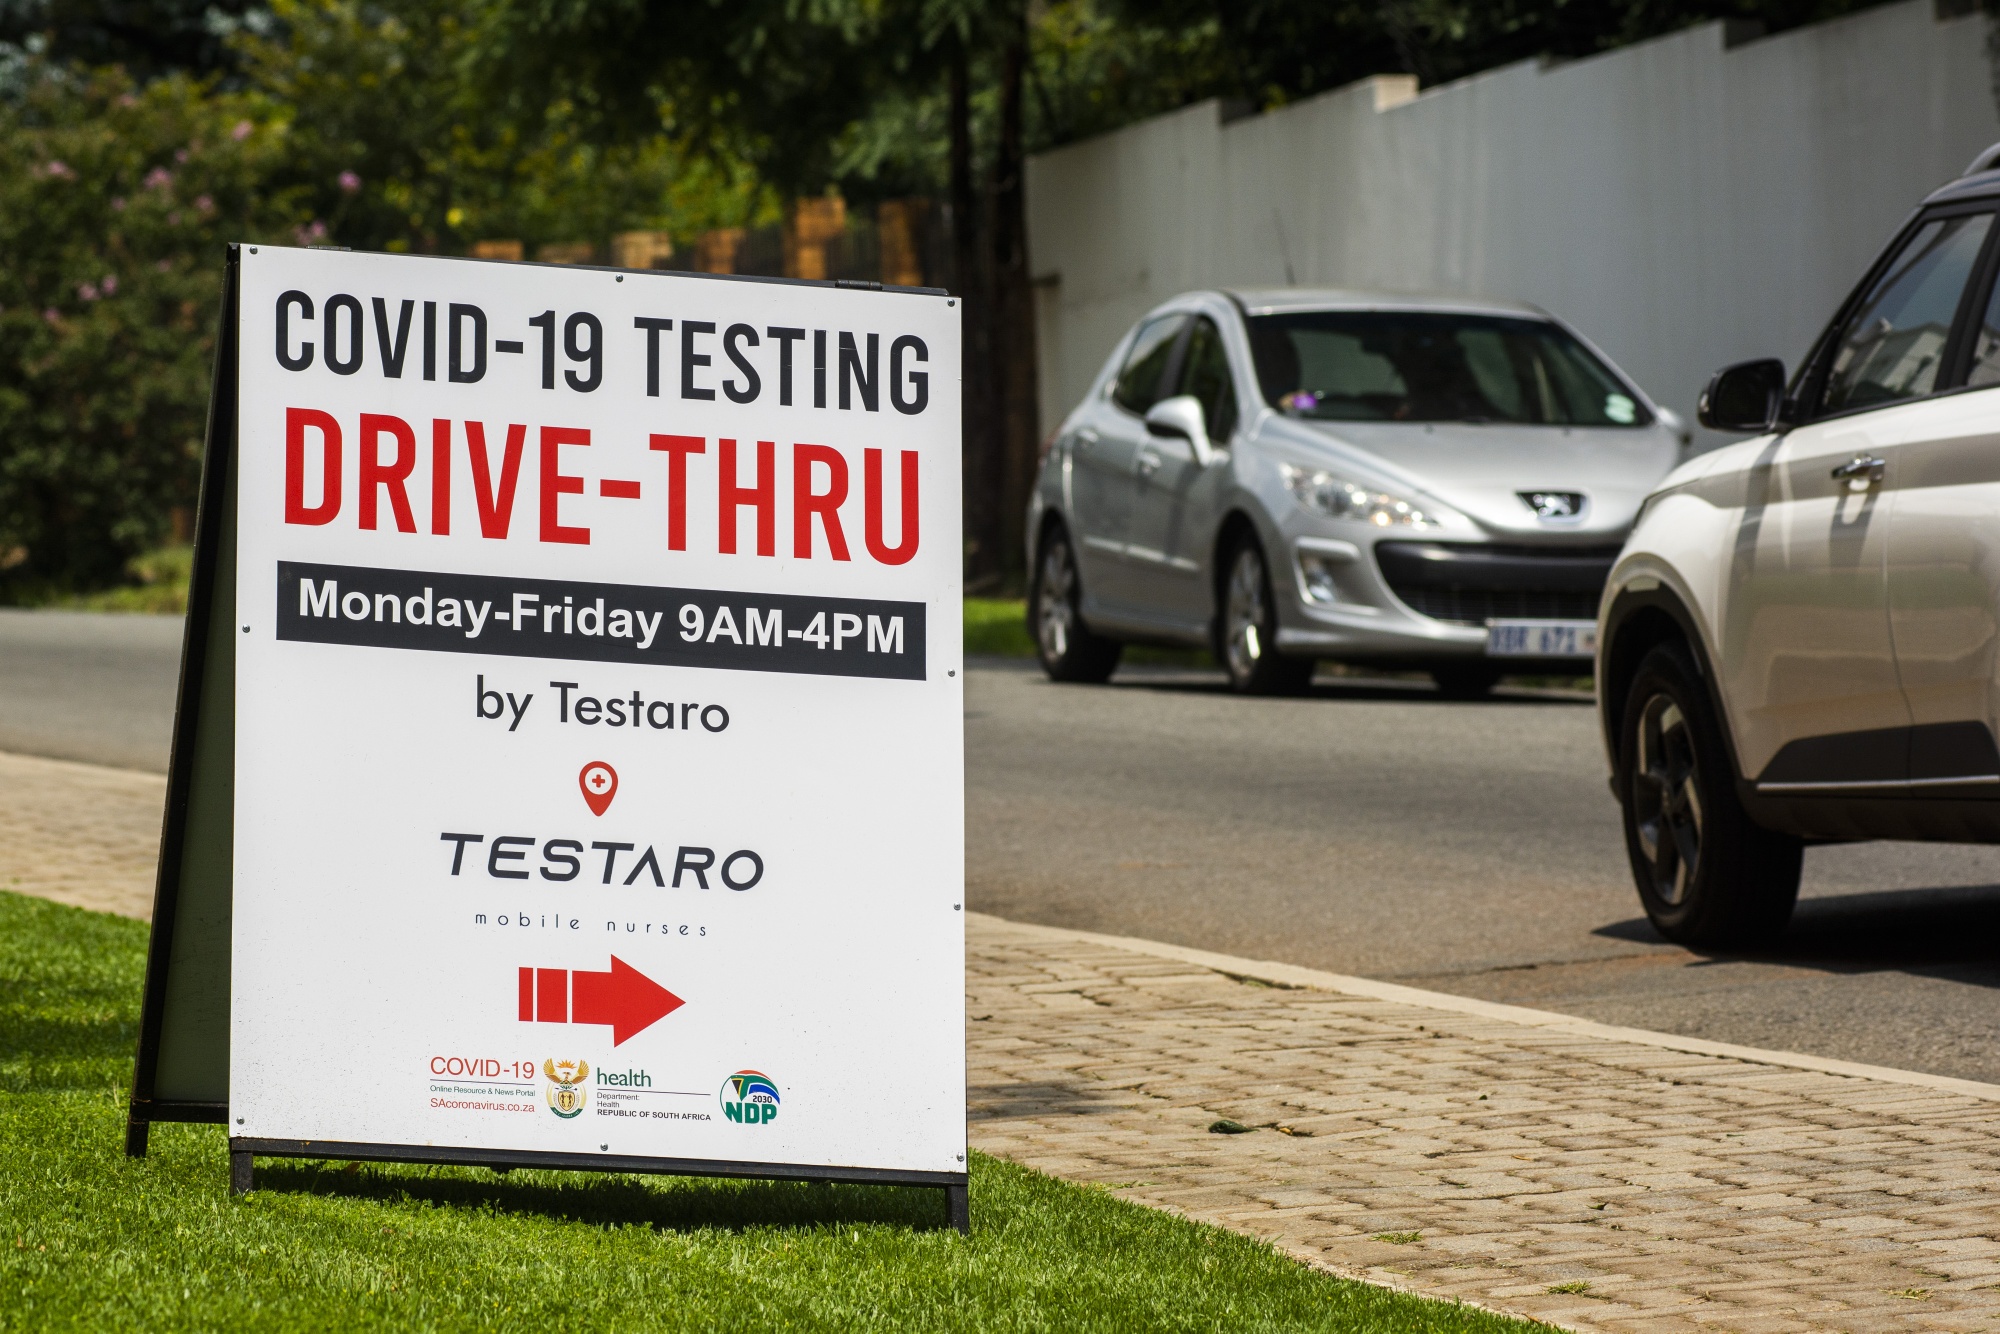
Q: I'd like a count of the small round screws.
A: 9